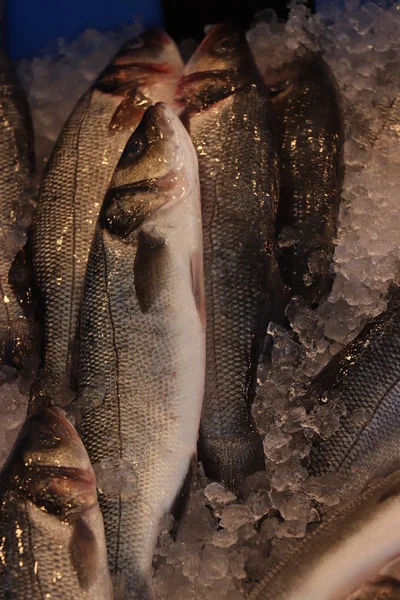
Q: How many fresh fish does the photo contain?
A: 8